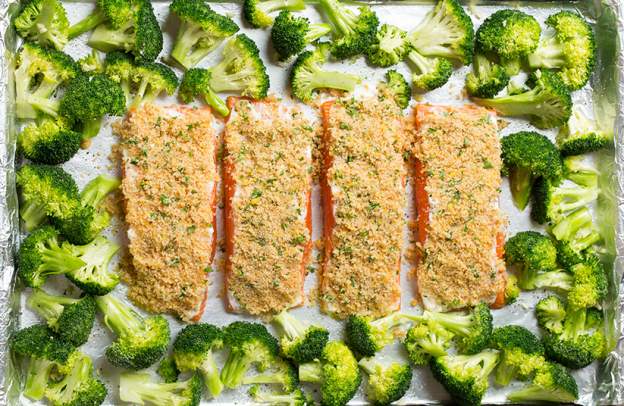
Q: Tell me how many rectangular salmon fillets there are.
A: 4